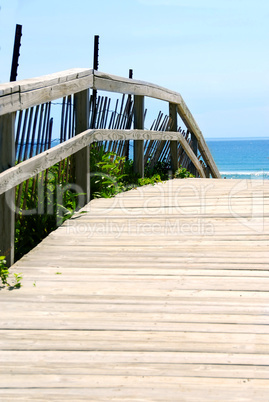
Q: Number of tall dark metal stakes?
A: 3